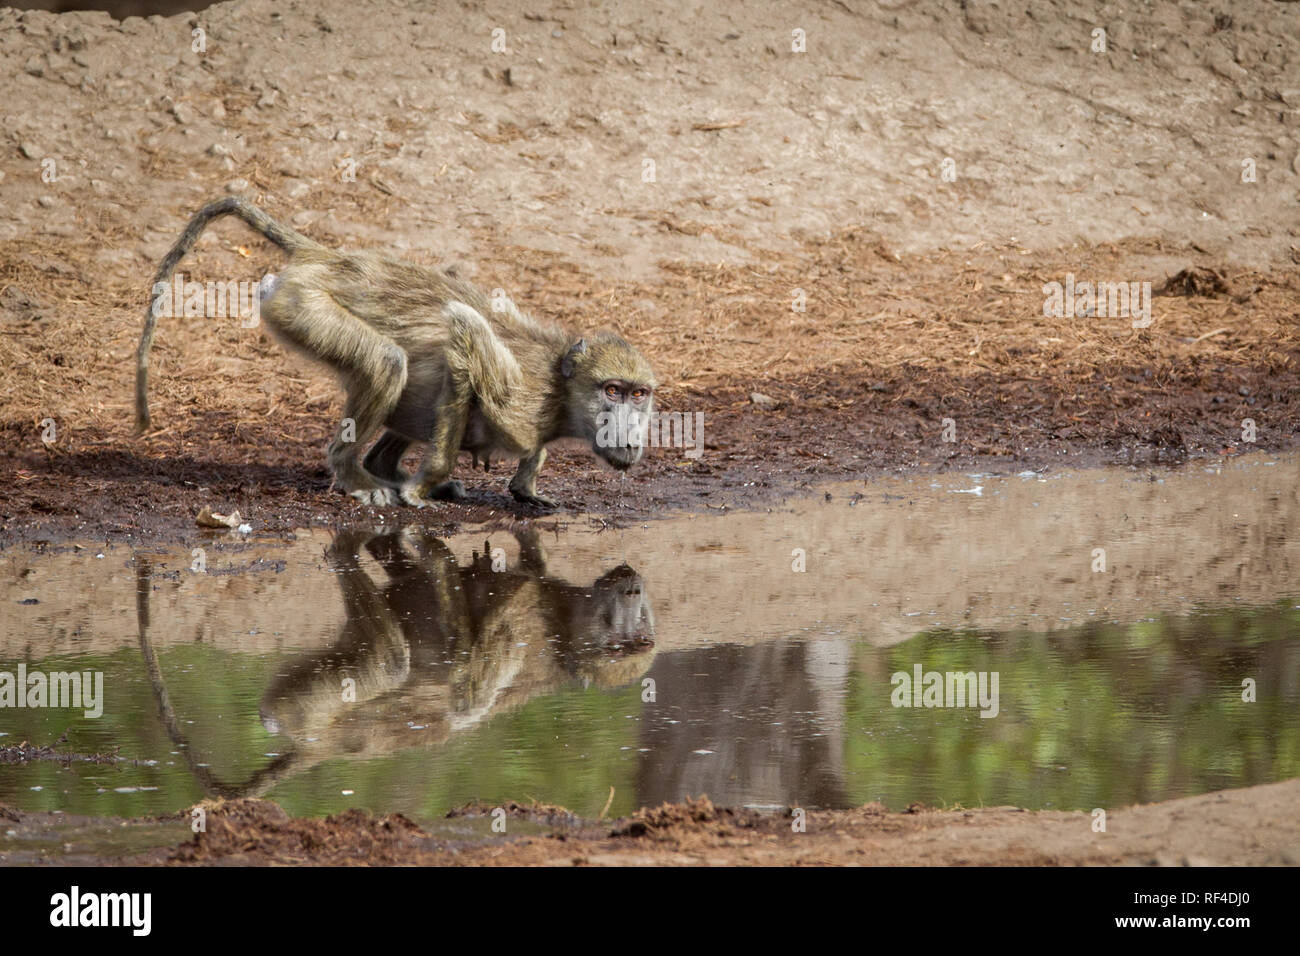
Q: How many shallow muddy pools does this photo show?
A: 1